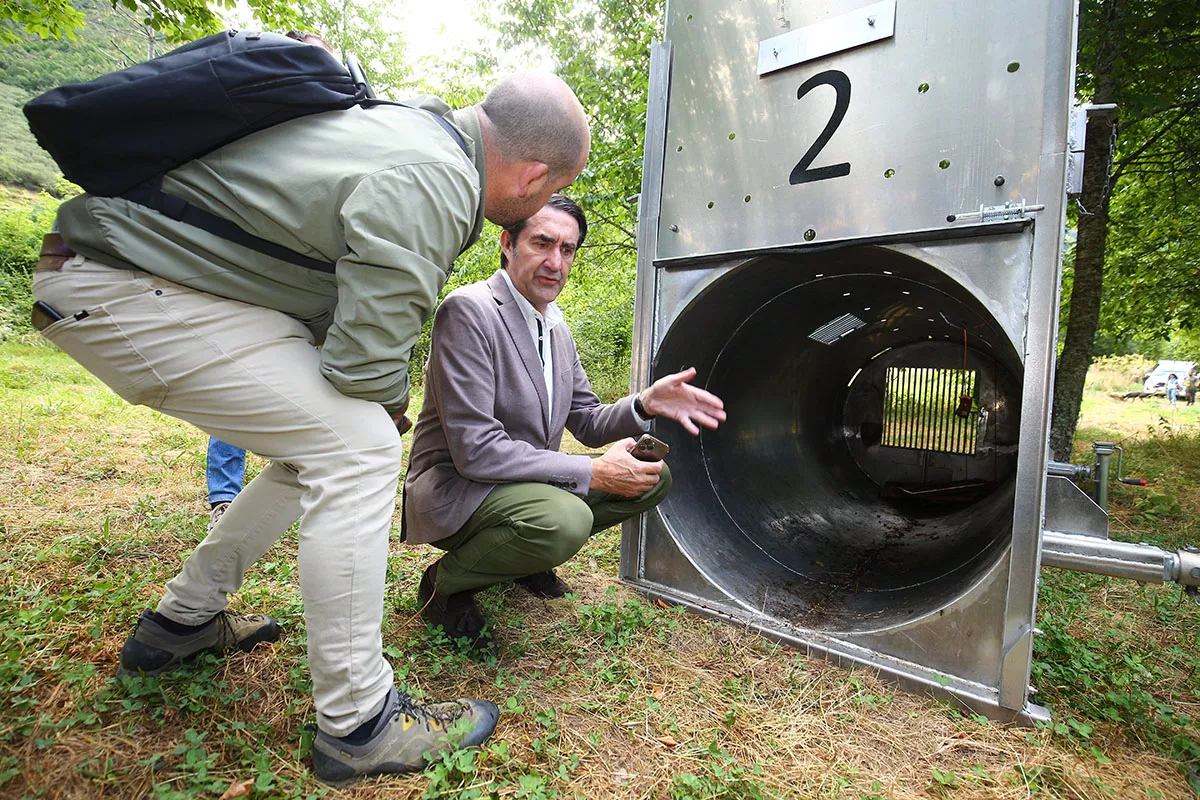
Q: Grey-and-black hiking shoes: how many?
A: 2